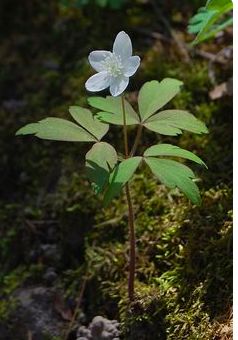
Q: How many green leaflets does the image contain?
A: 9